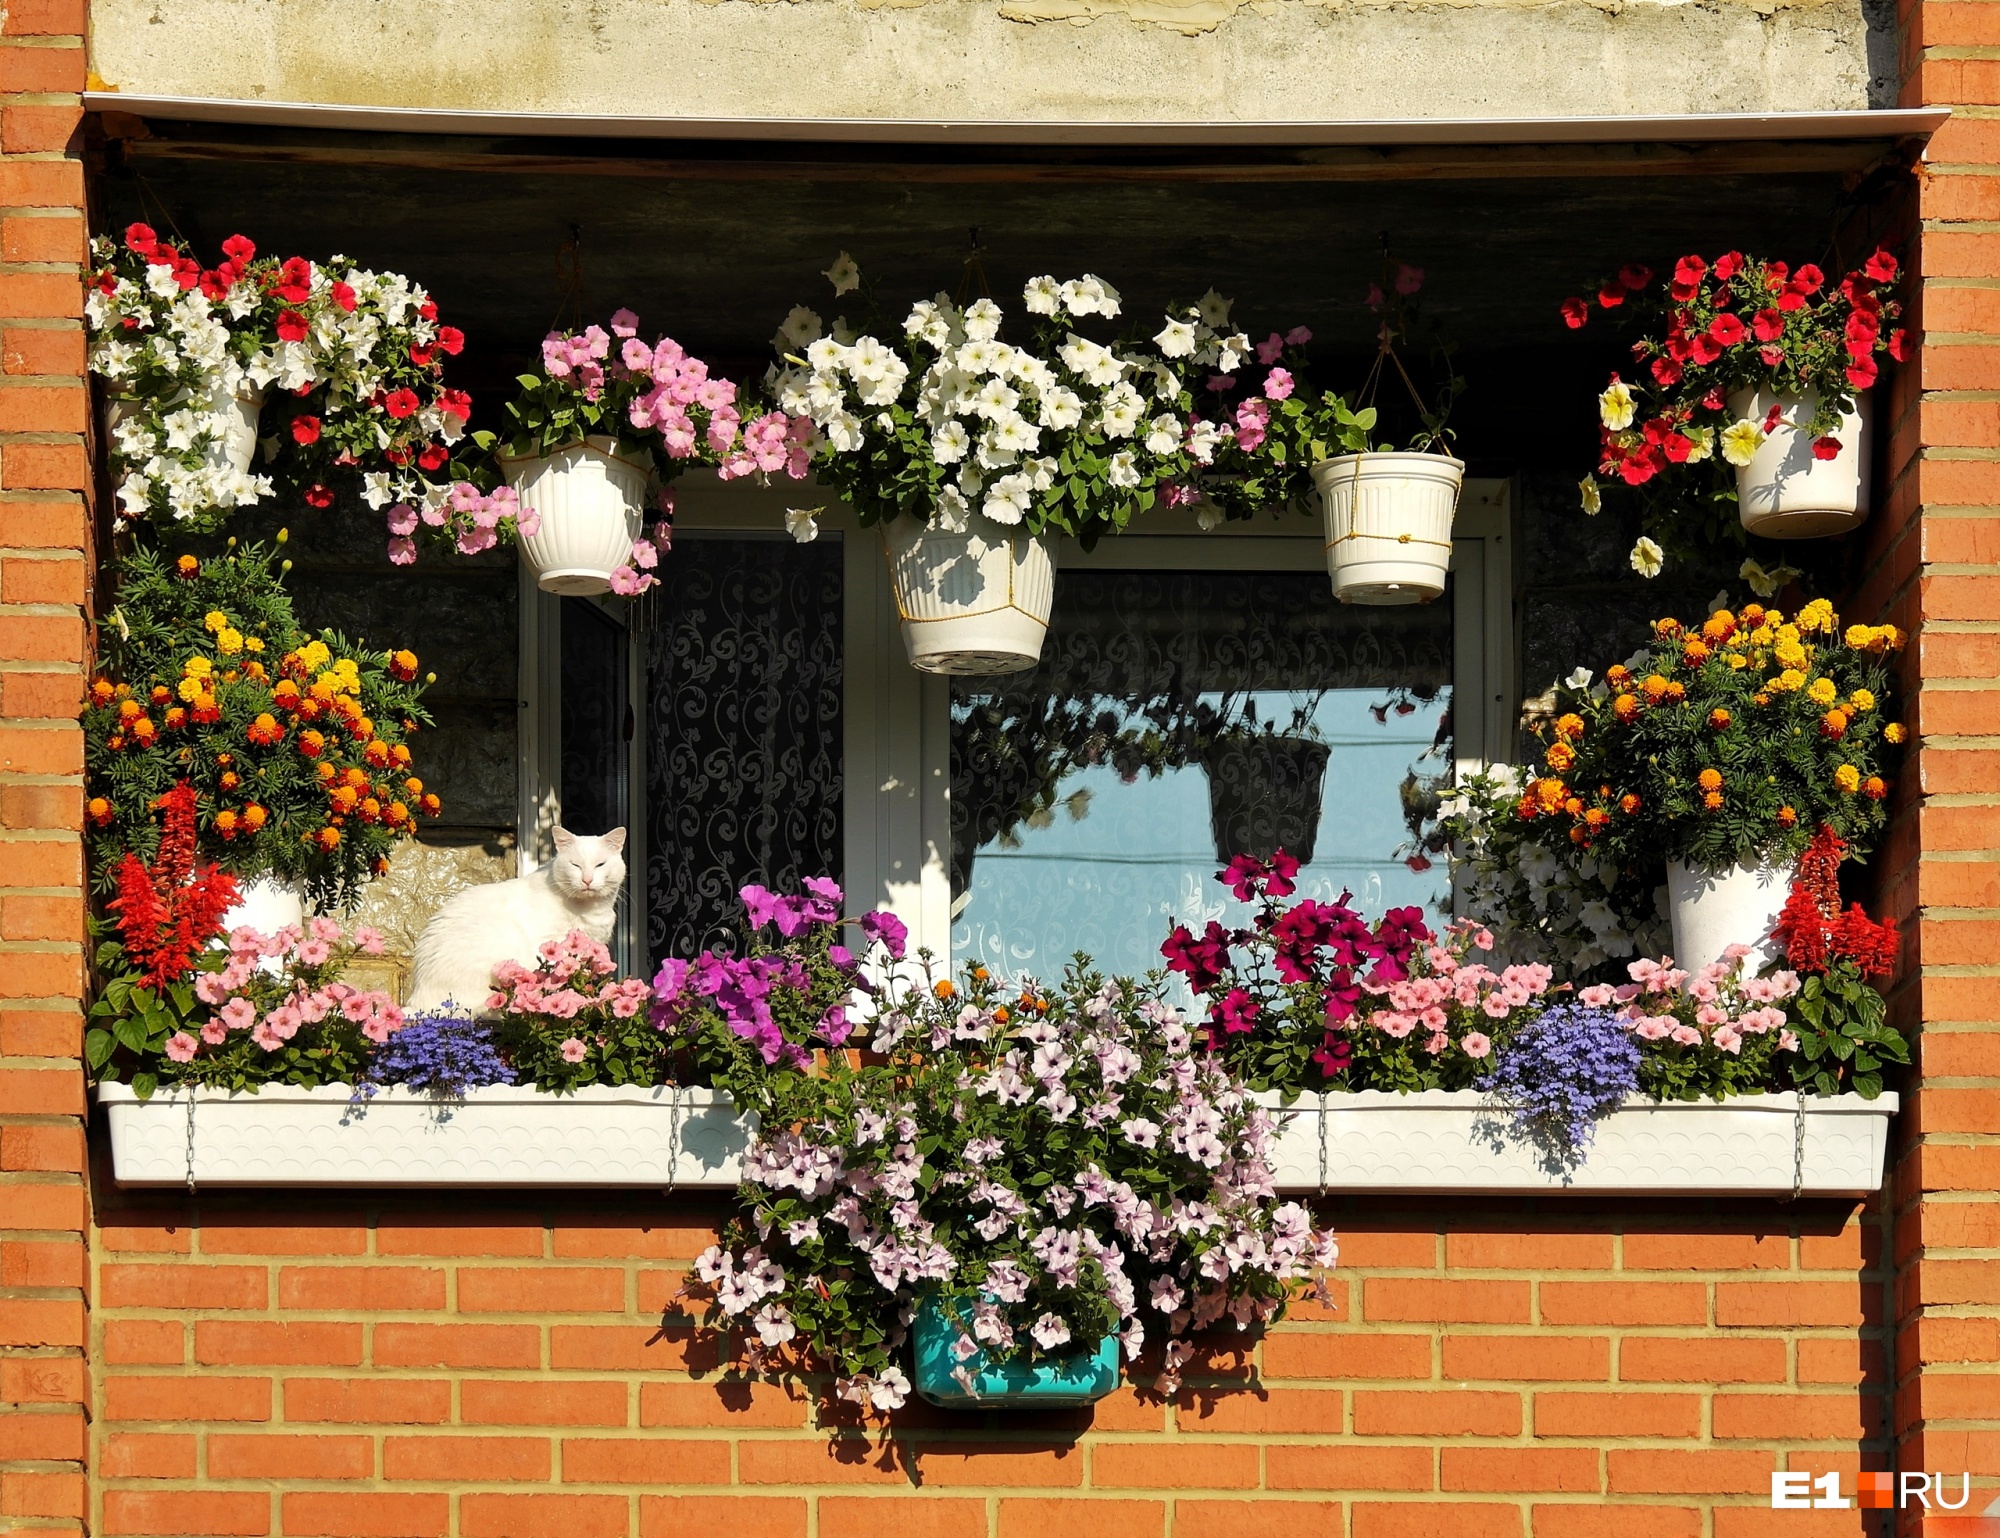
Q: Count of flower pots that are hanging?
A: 5